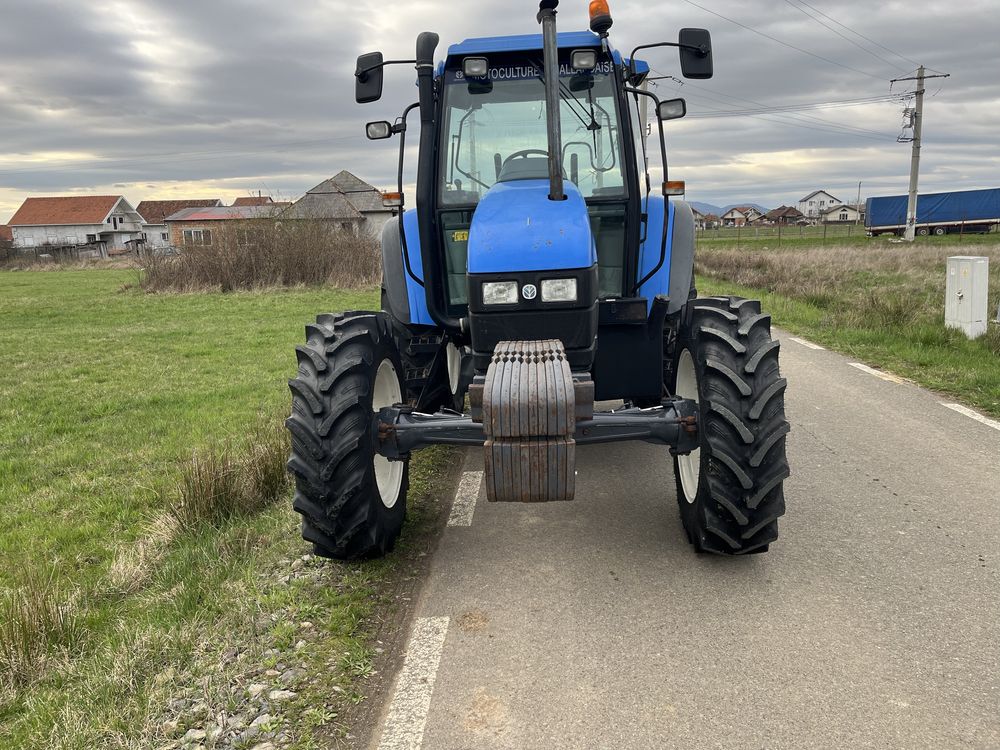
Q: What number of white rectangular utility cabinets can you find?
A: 1